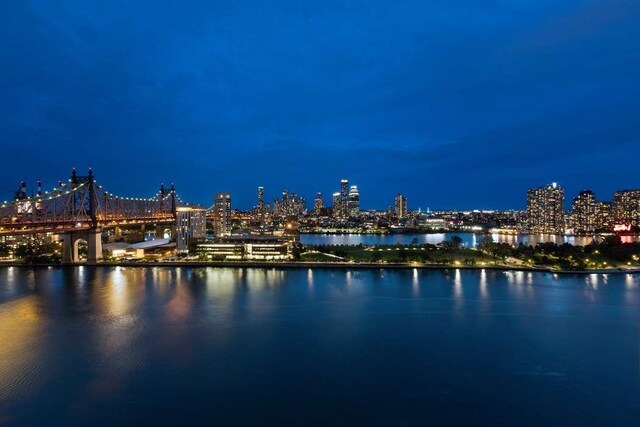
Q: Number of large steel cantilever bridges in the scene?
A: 1